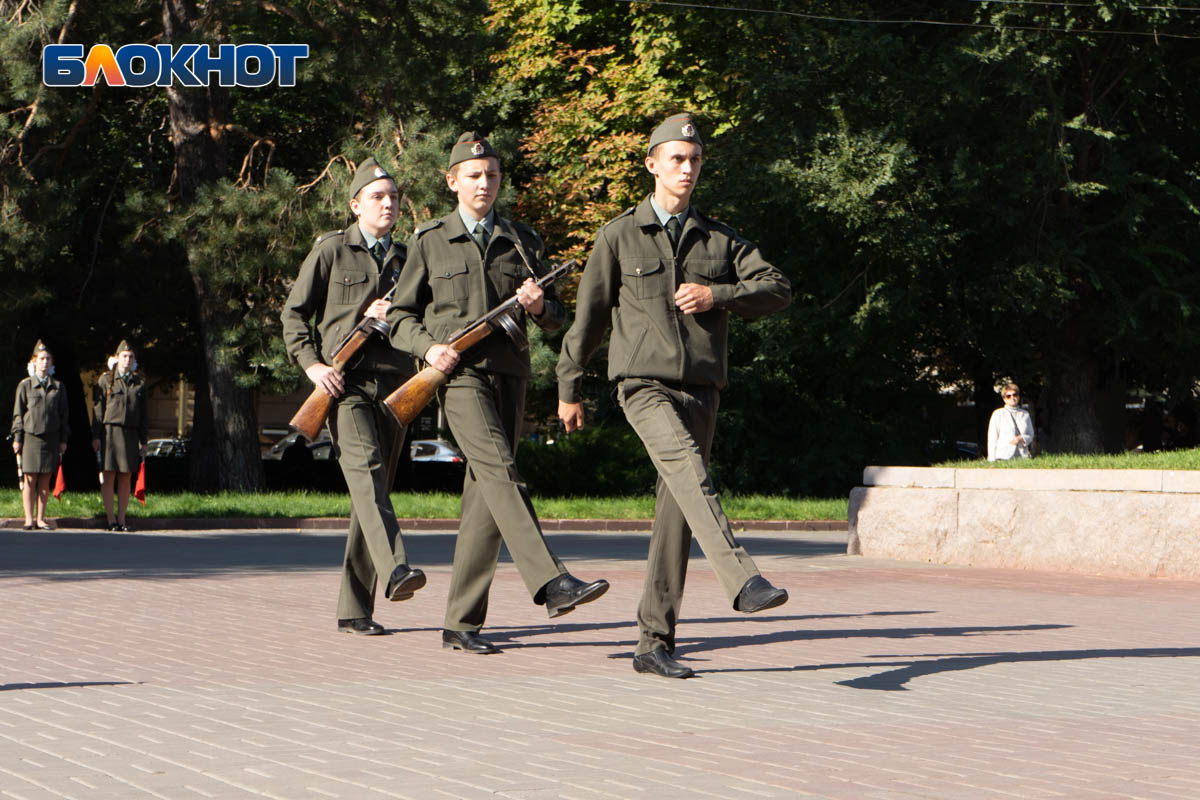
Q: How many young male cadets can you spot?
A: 3